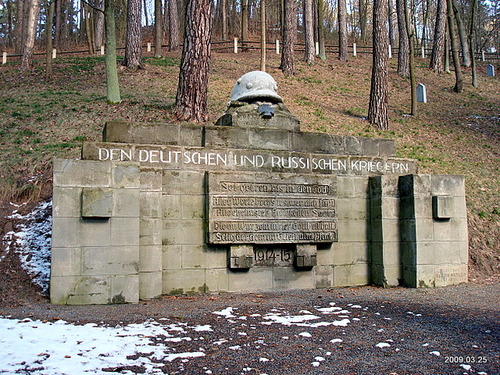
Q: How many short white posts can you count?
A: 11